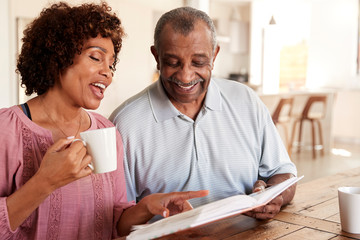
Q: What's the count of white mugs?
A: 2